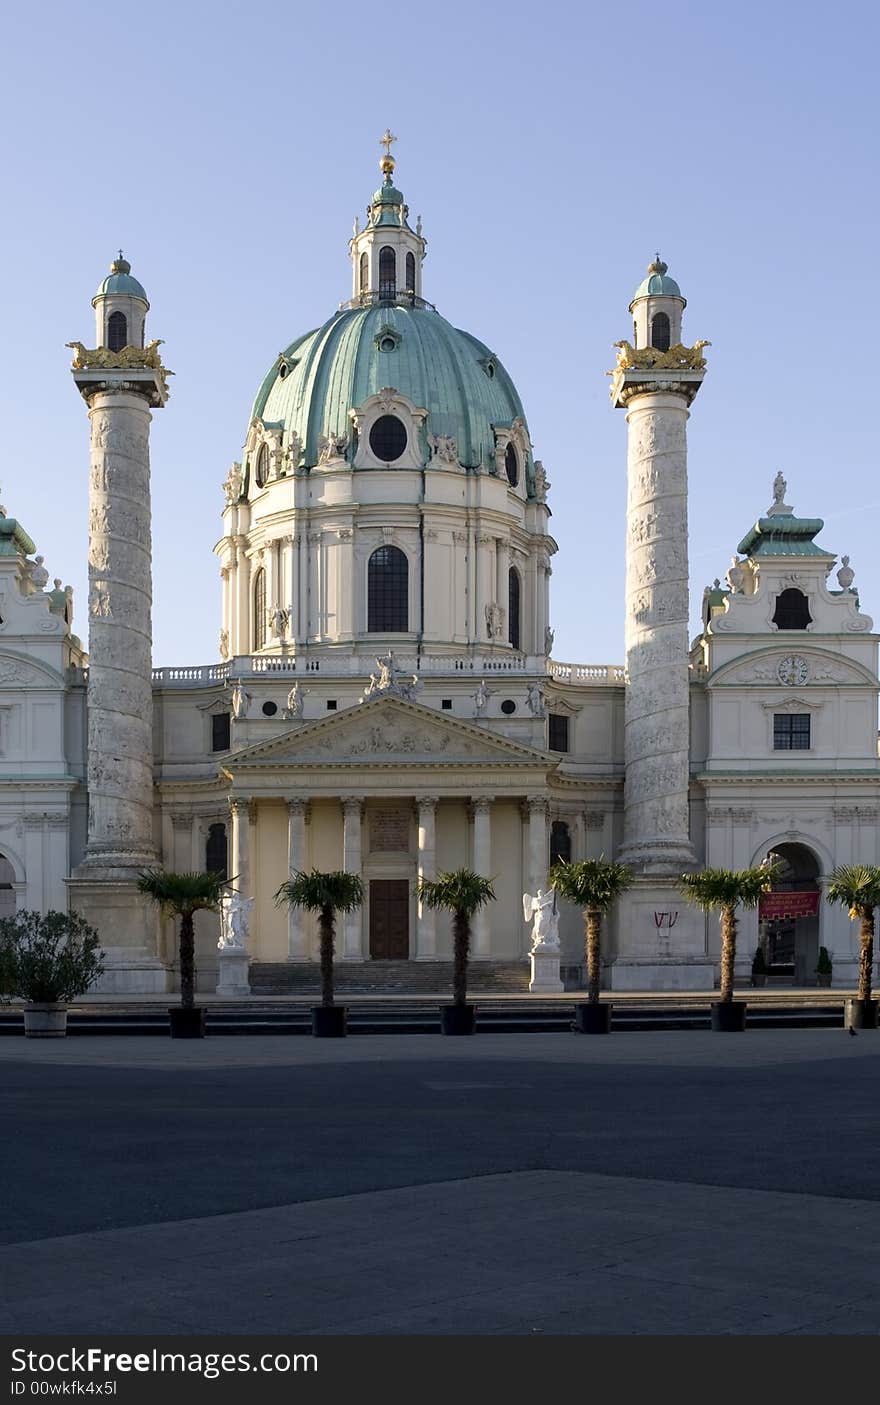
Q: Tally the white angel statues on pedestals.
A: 2